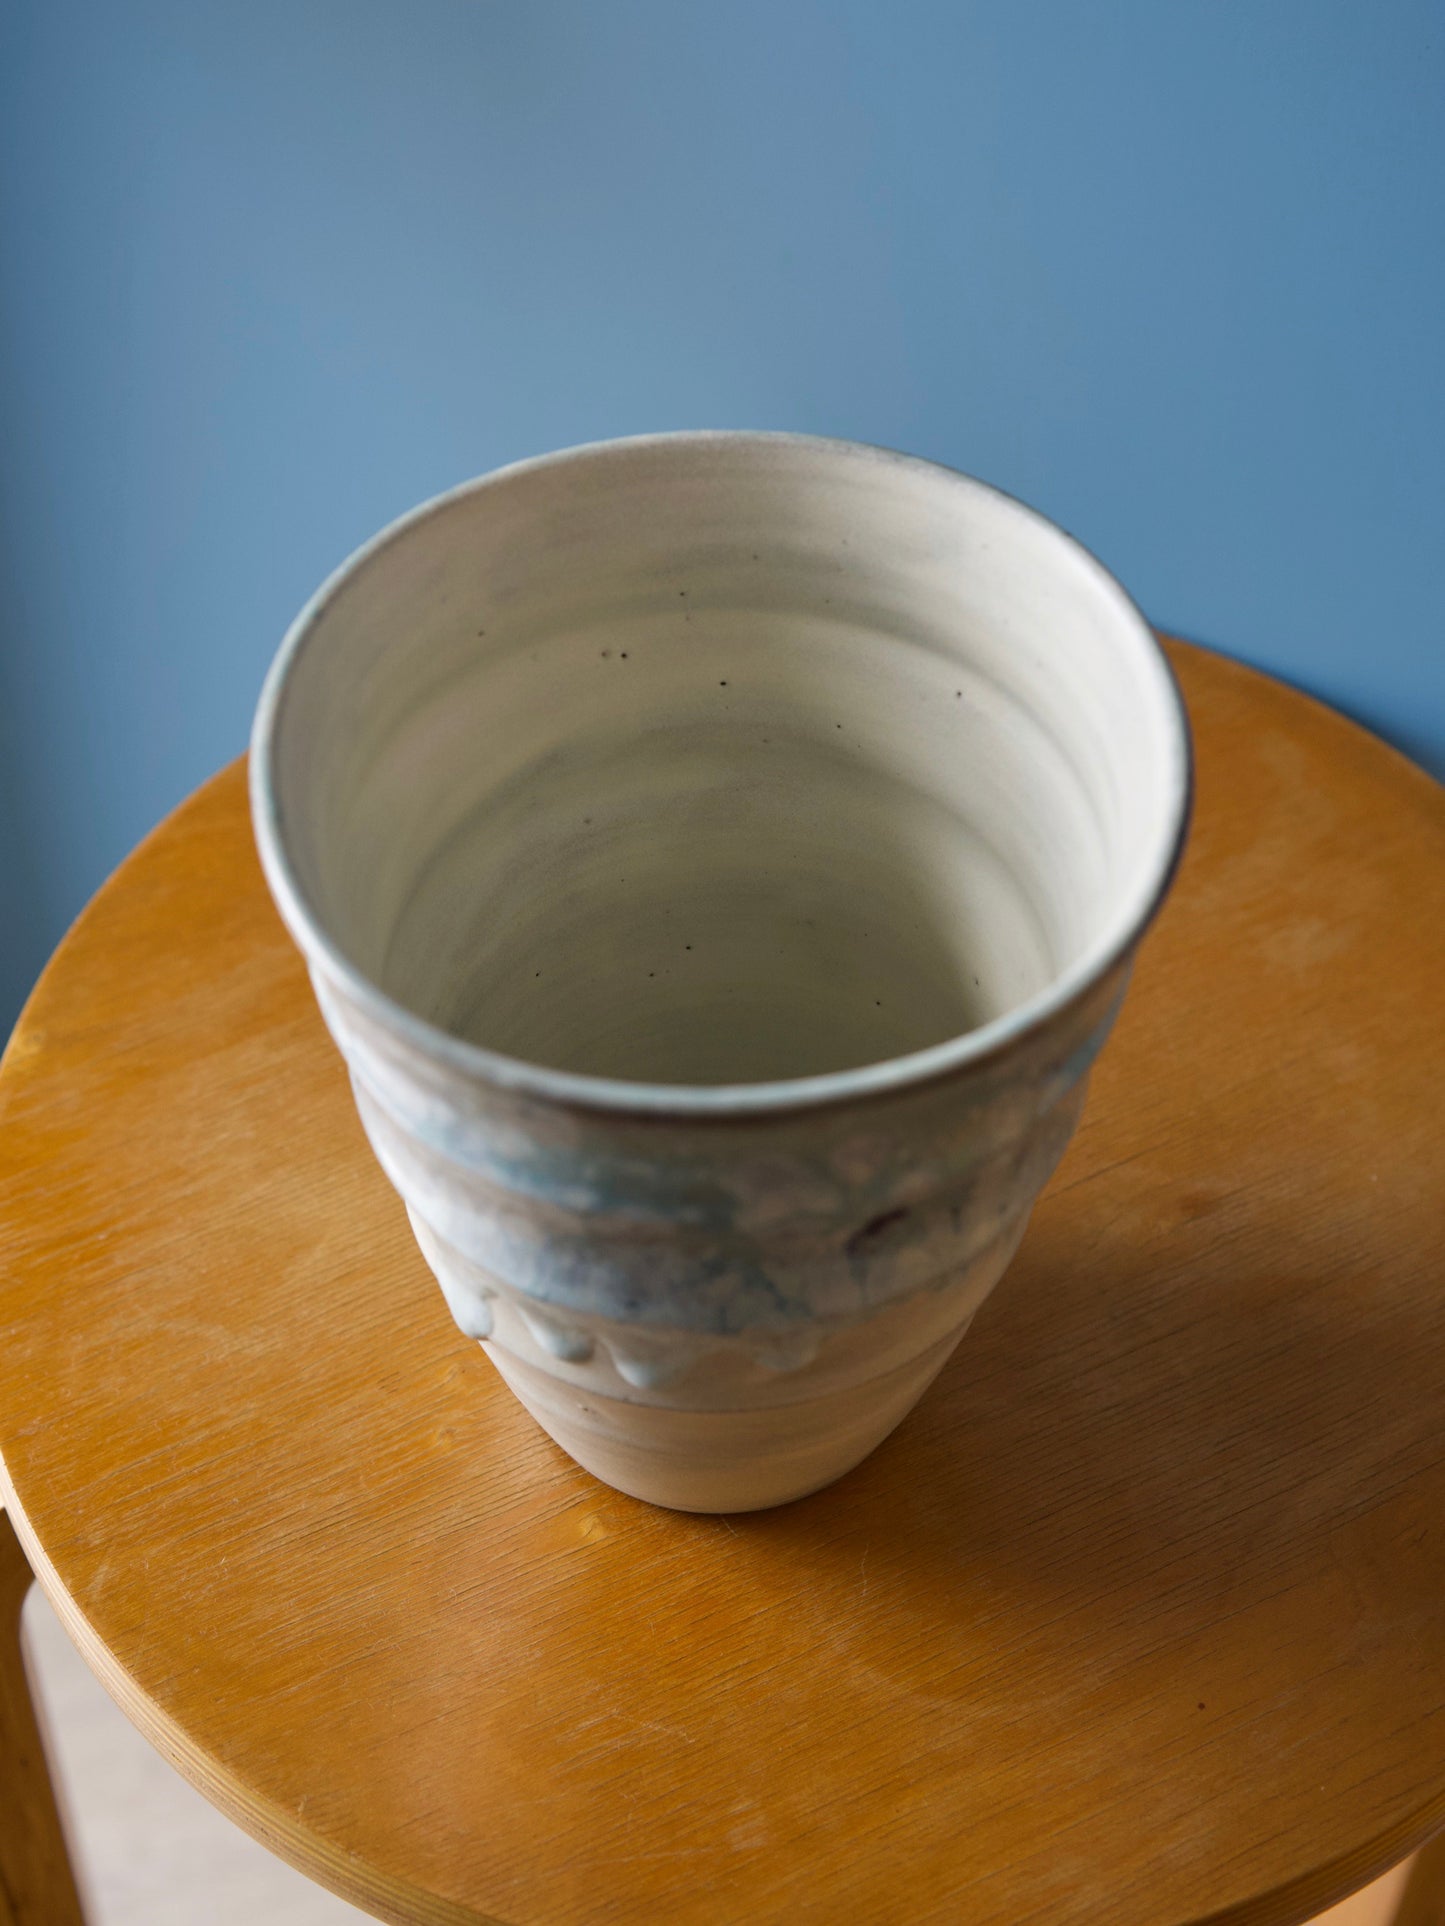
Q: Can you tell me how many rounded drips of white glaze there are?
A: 4